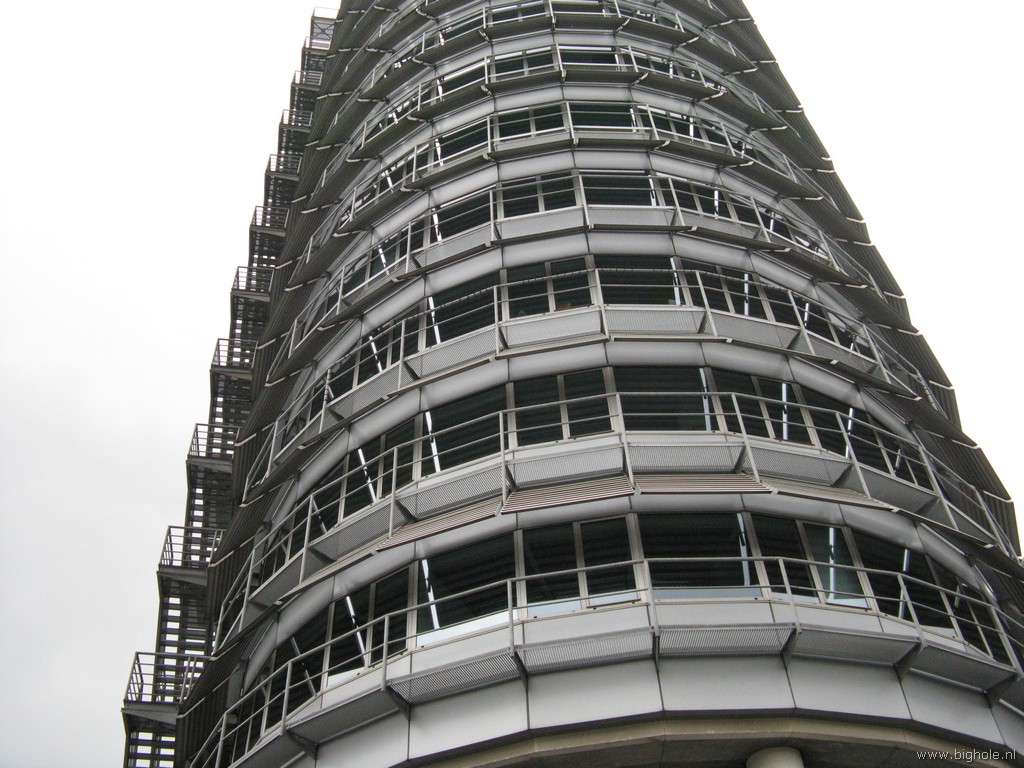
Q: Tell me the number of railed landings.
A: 11